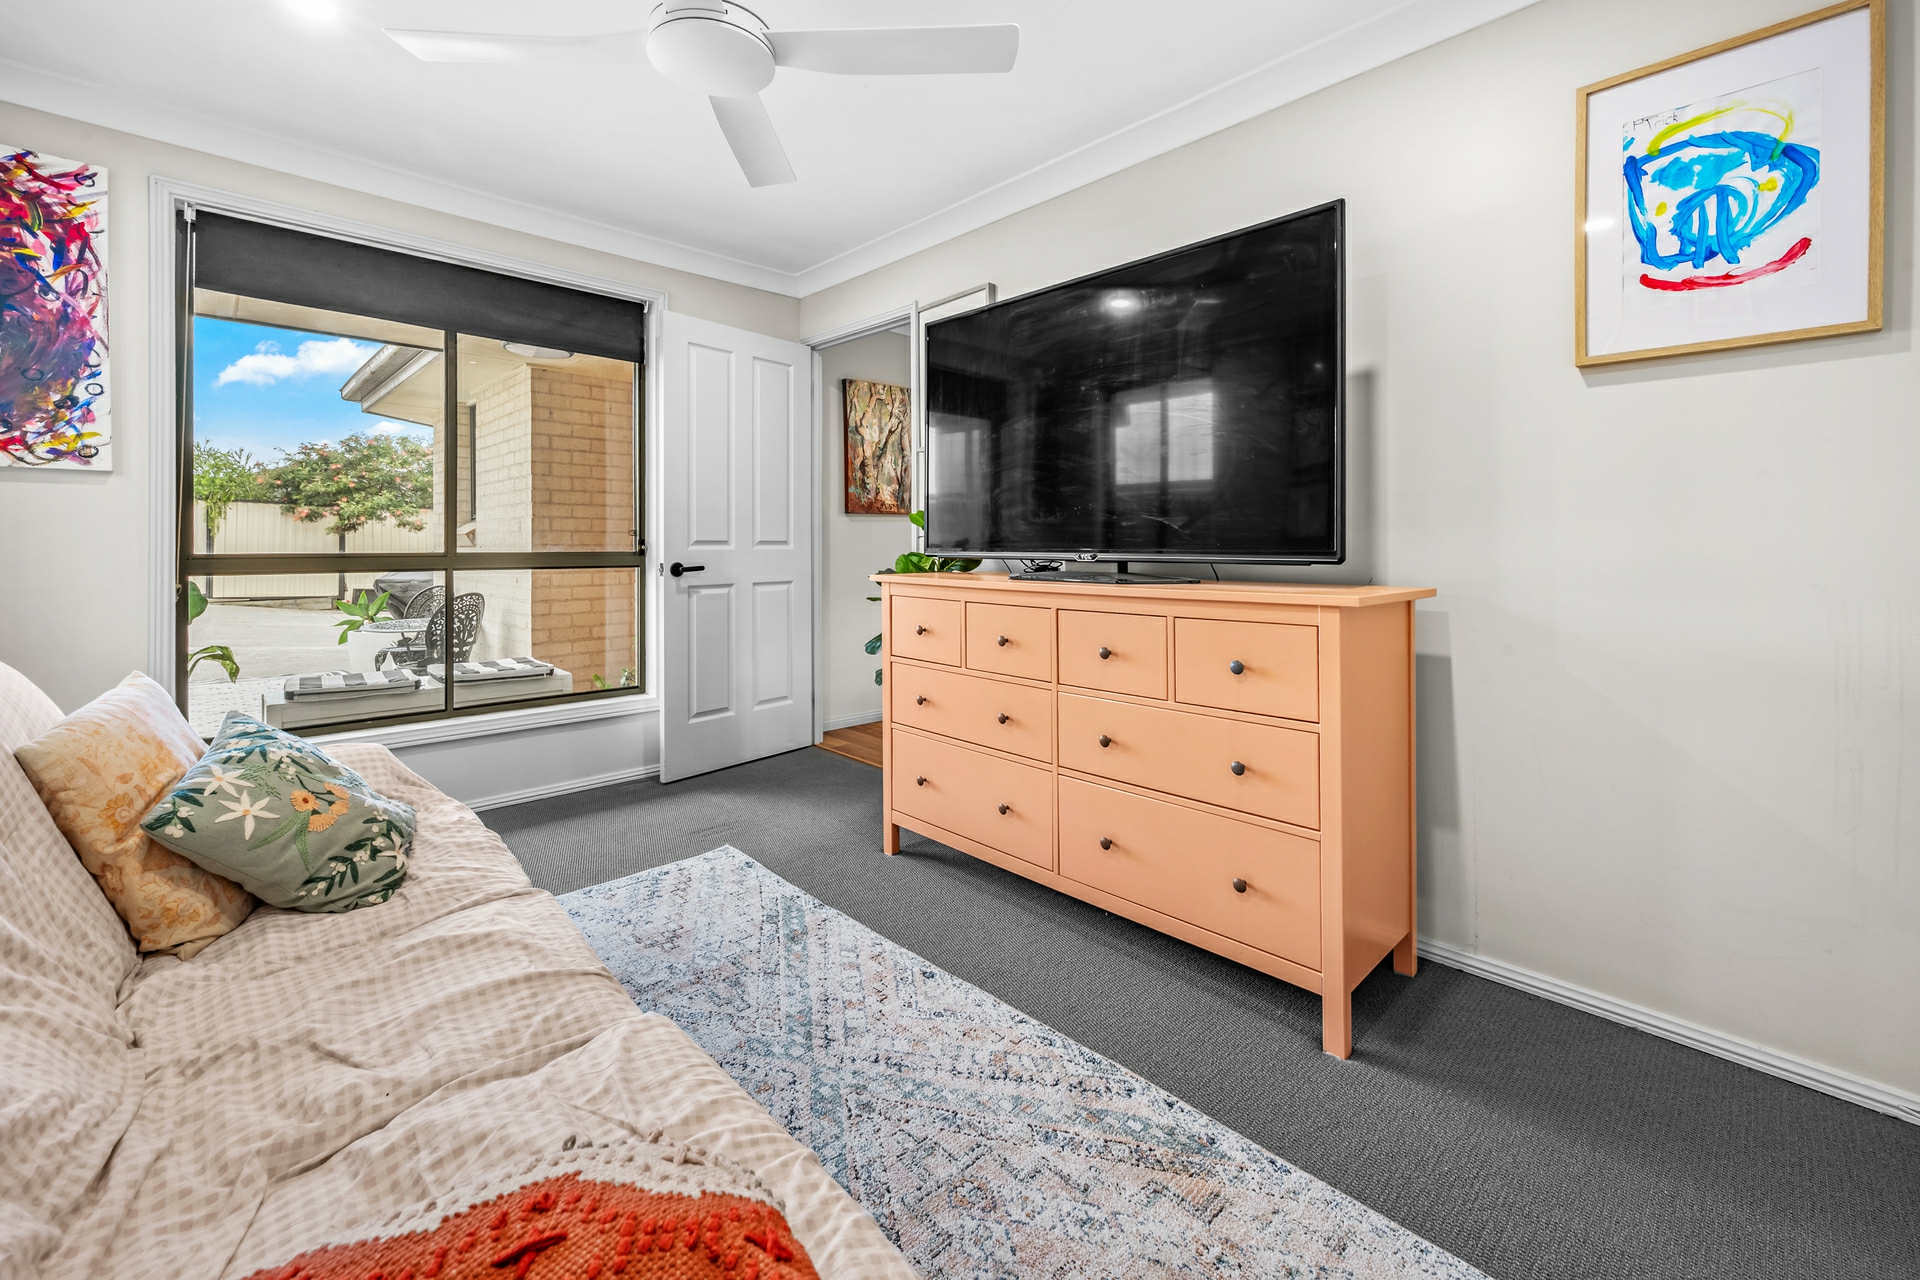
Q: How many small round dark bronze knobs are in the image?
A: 12